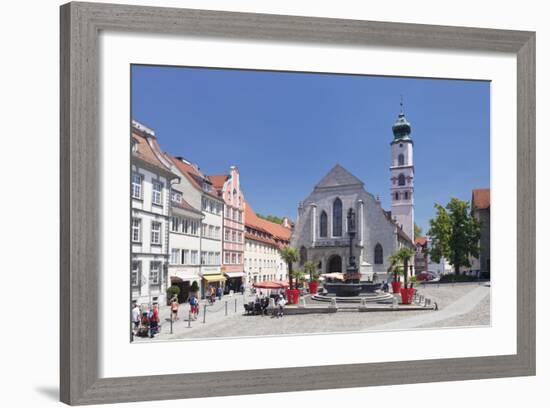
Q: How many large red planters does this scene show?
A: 4